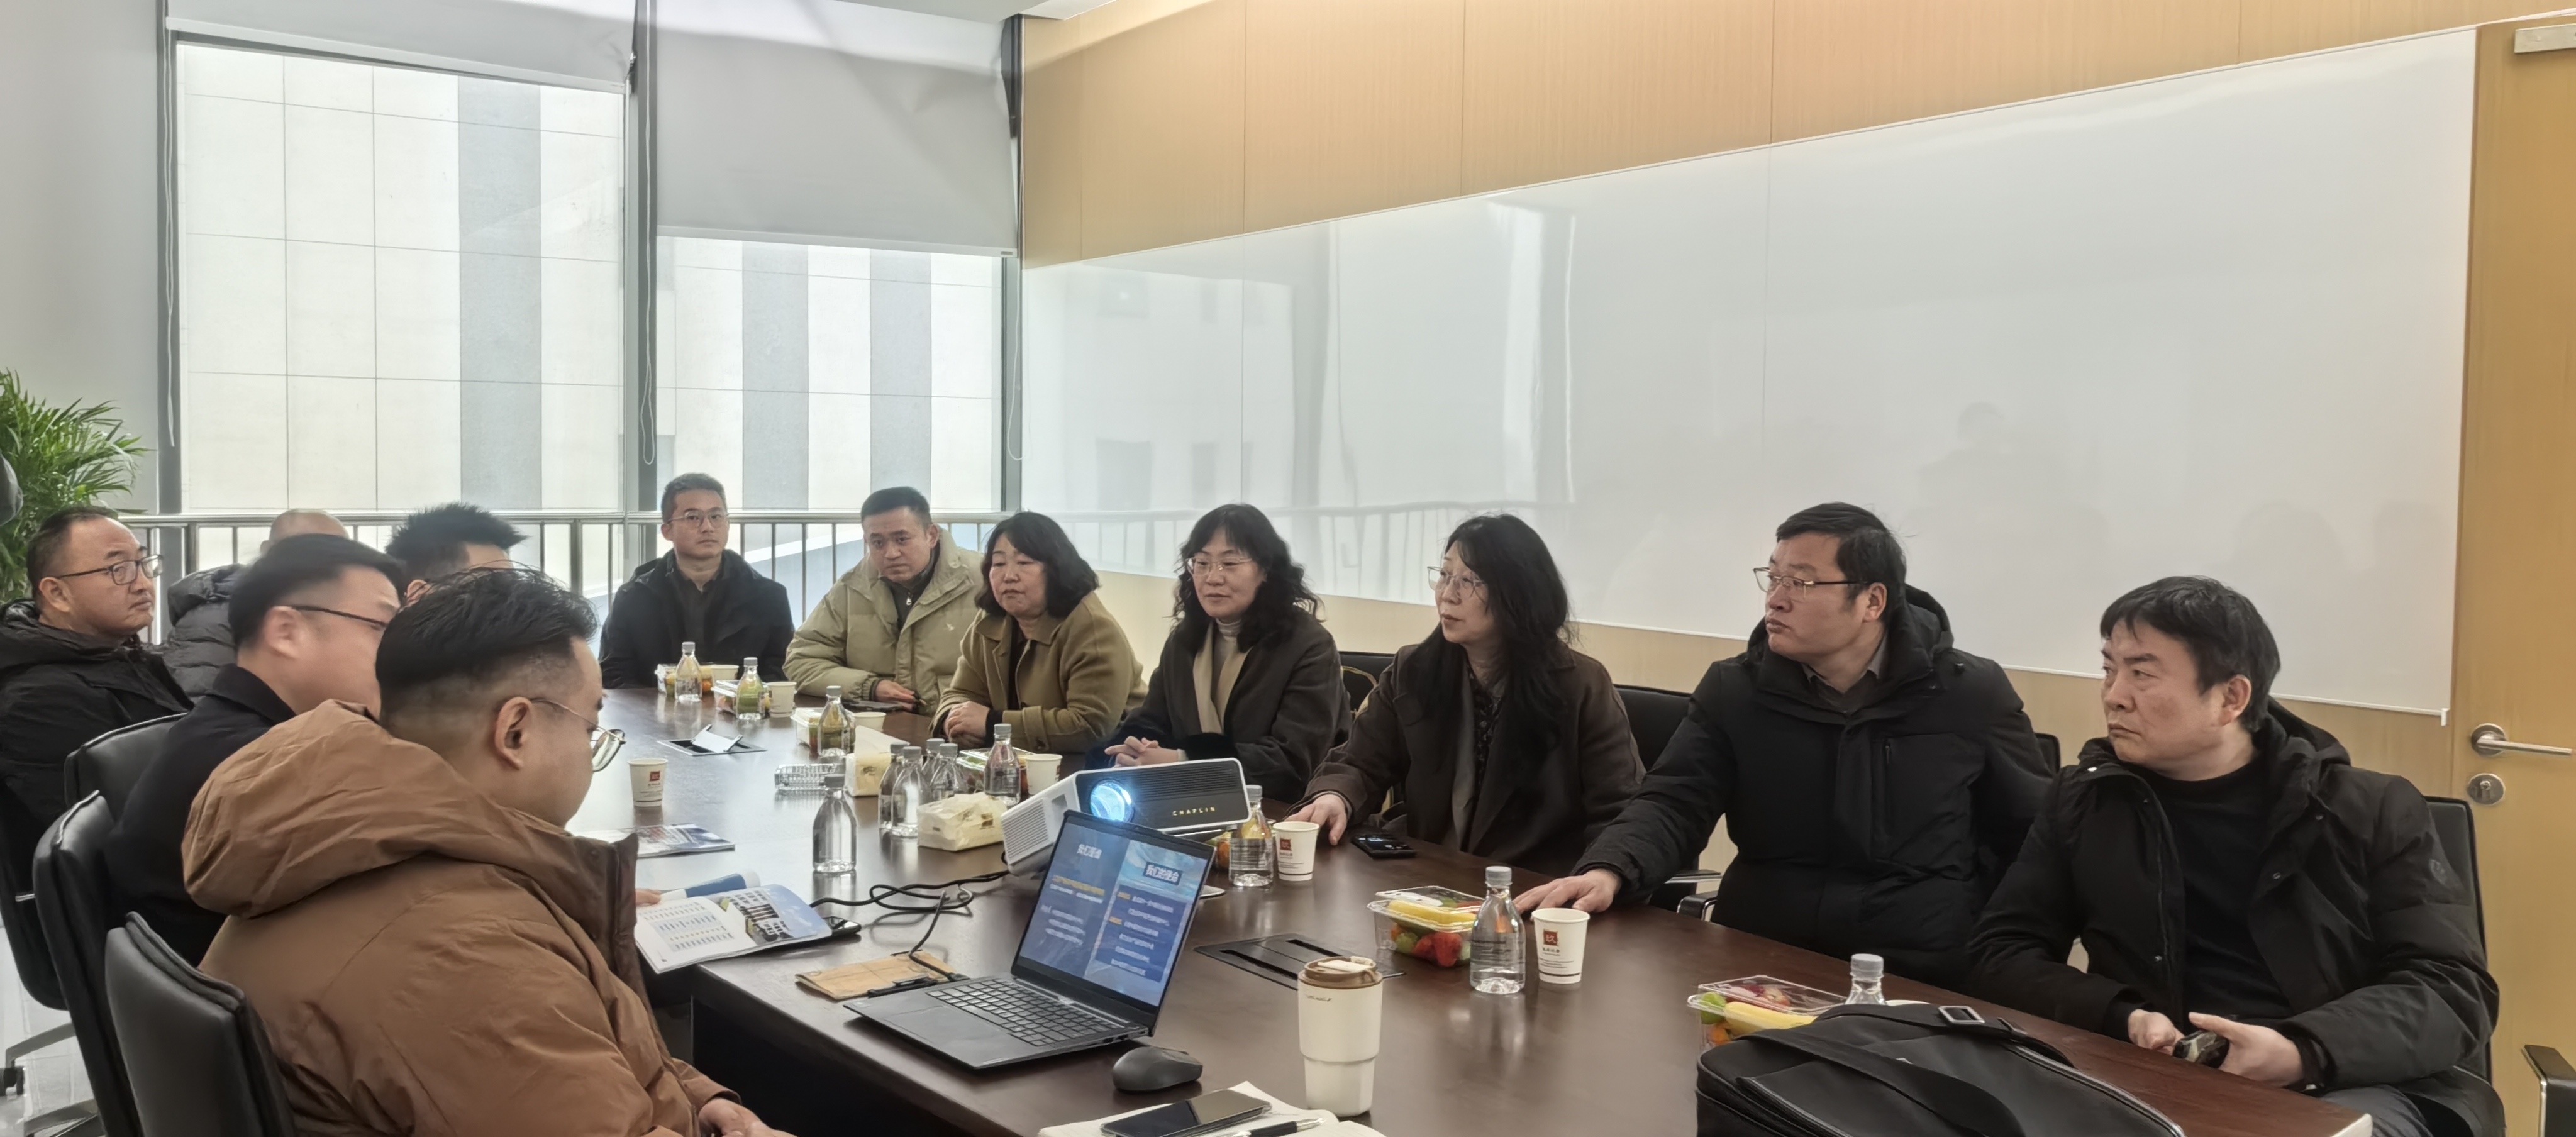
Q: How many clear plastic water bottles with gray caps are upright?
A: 12